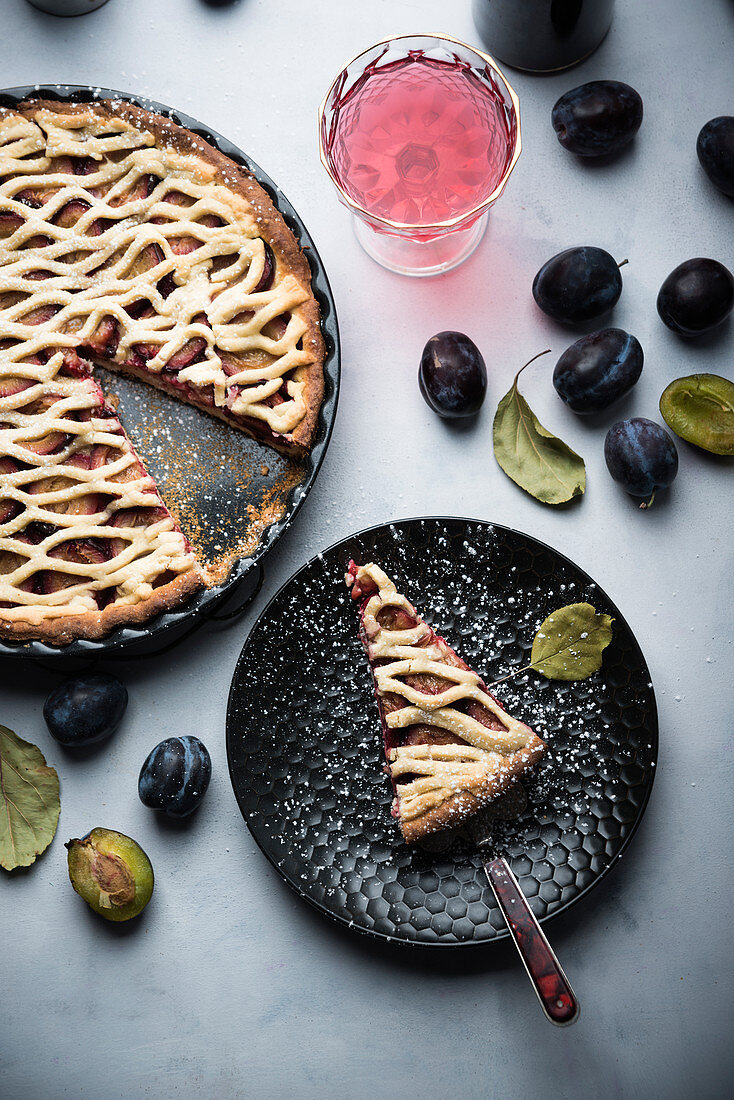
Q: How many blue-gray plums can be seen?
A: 9